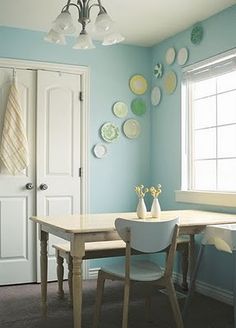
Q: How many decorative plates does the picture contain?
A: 12